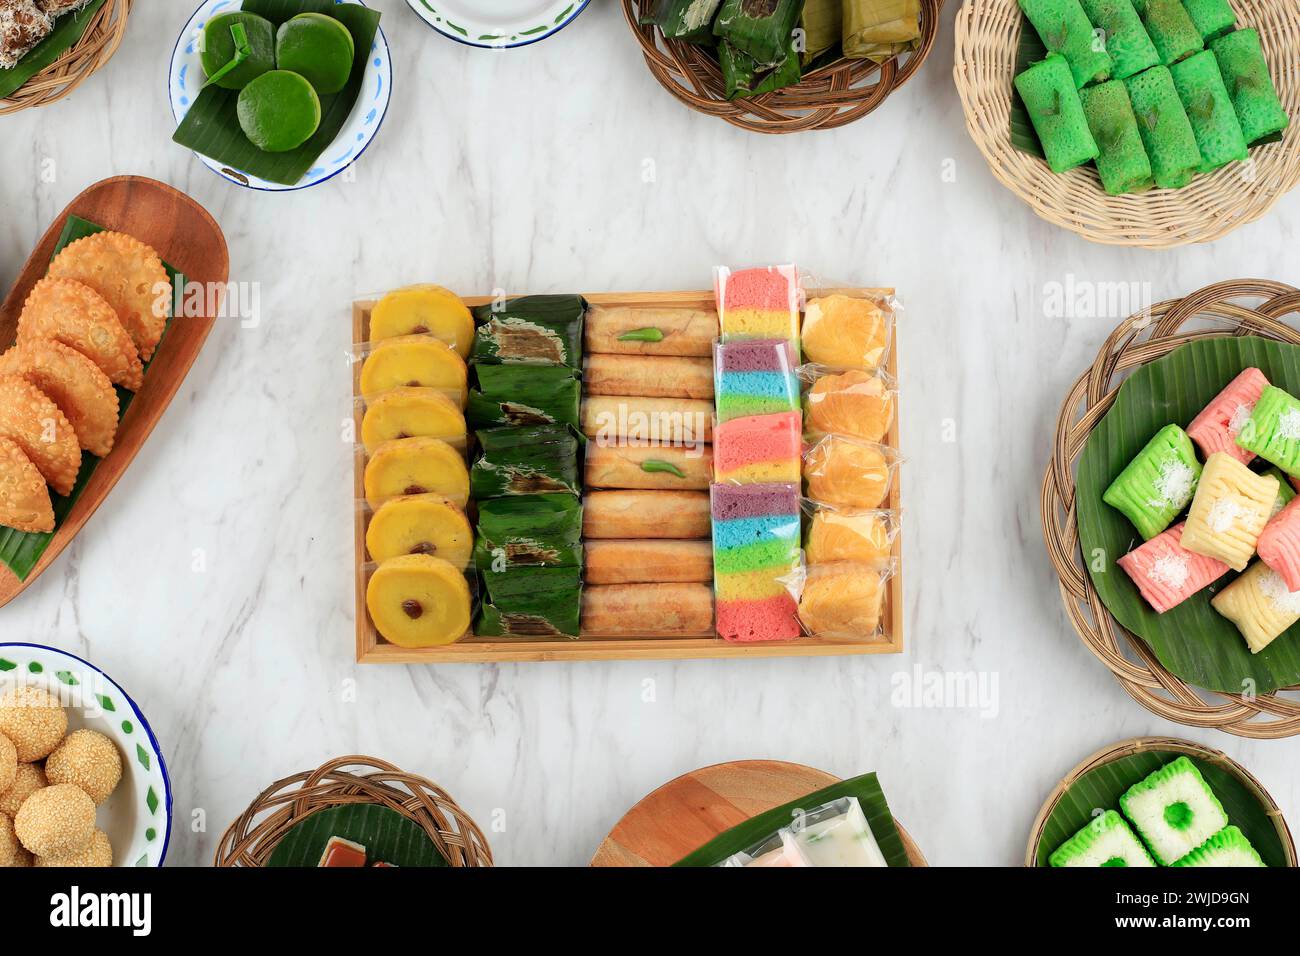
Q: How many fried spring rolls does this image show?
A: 7